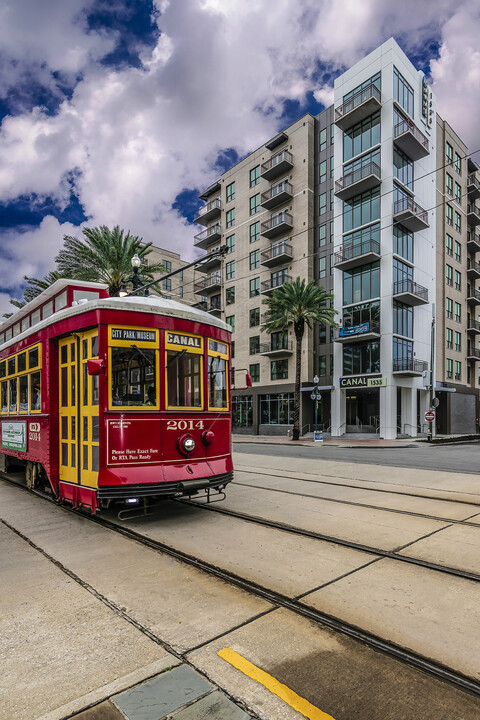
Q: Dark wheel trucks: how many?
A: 1